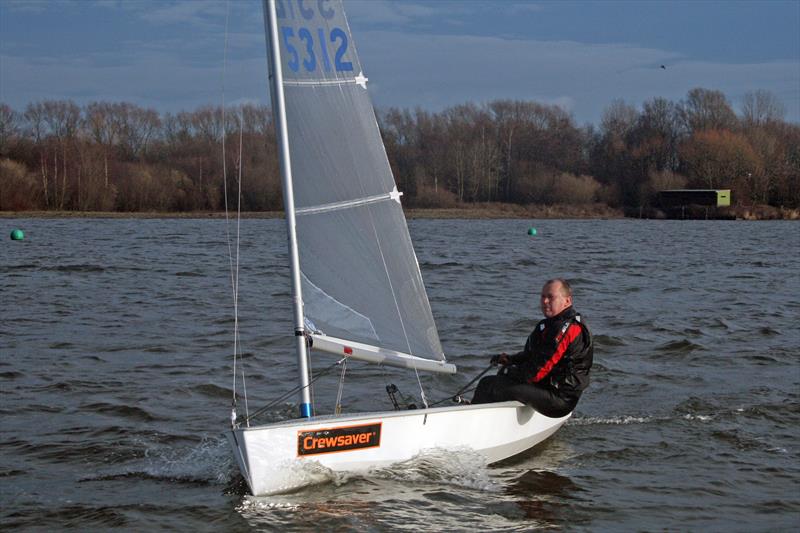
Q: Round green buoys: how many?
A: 2